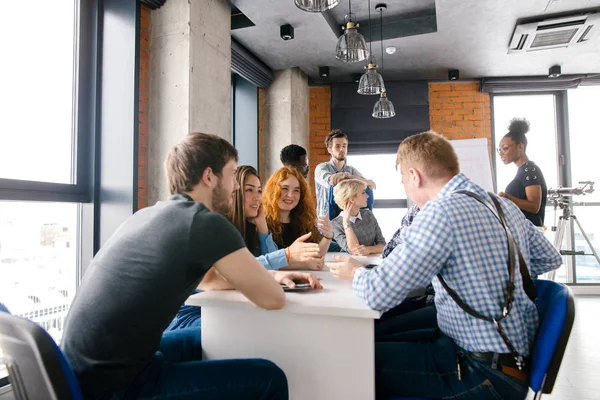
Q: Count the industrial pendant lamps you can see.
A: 4